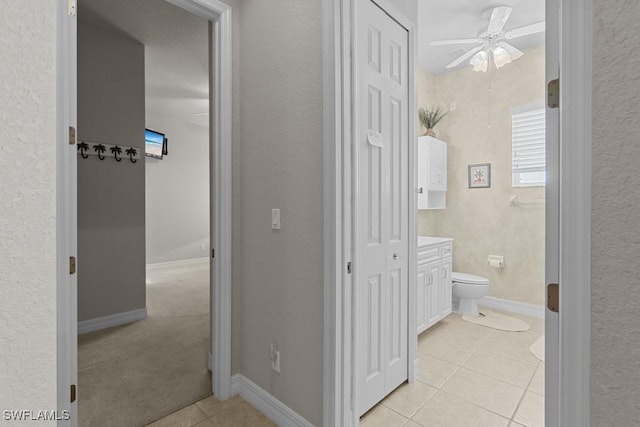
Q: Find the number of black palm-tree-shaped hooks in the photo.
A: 4